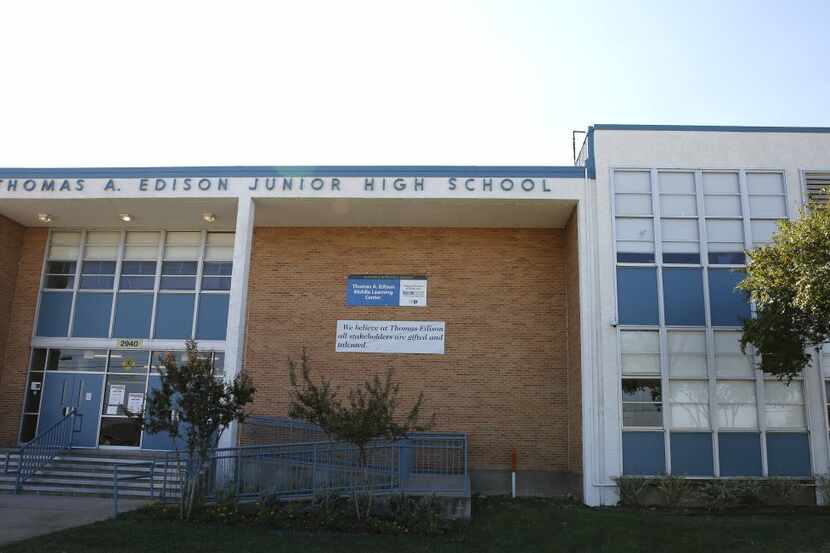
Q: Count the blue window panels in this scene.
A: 12